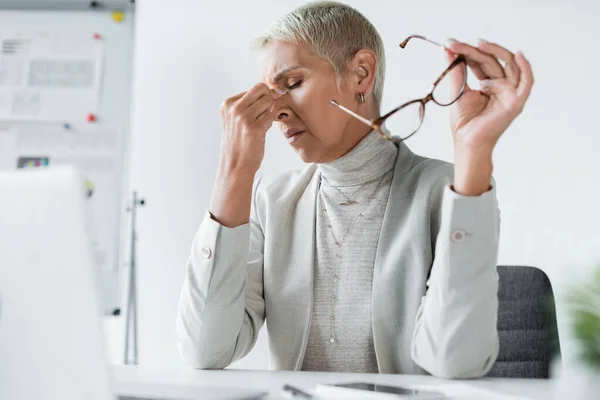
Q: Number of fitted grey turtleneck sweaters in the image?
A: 1